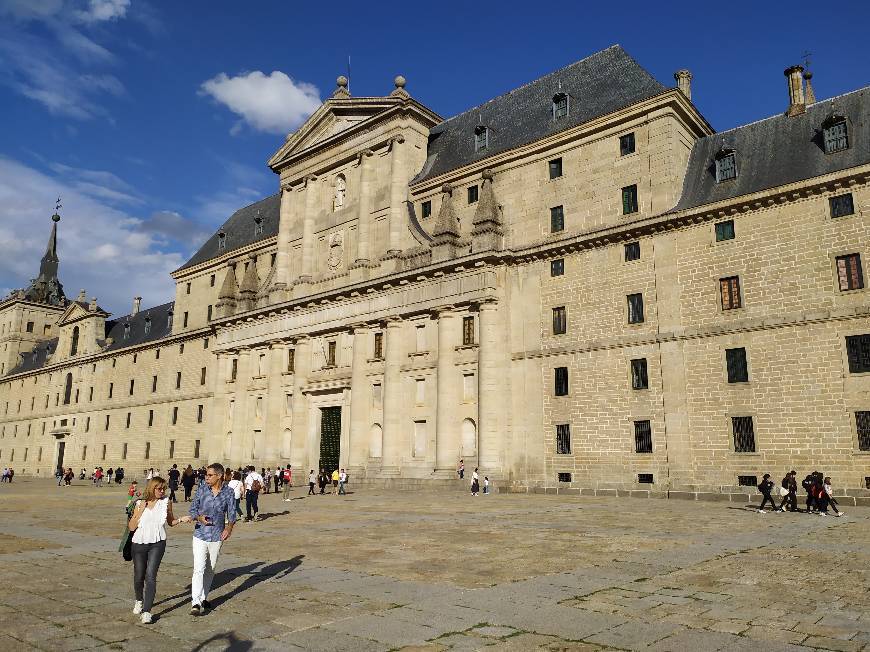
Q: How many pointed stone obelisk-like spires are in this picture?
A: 4